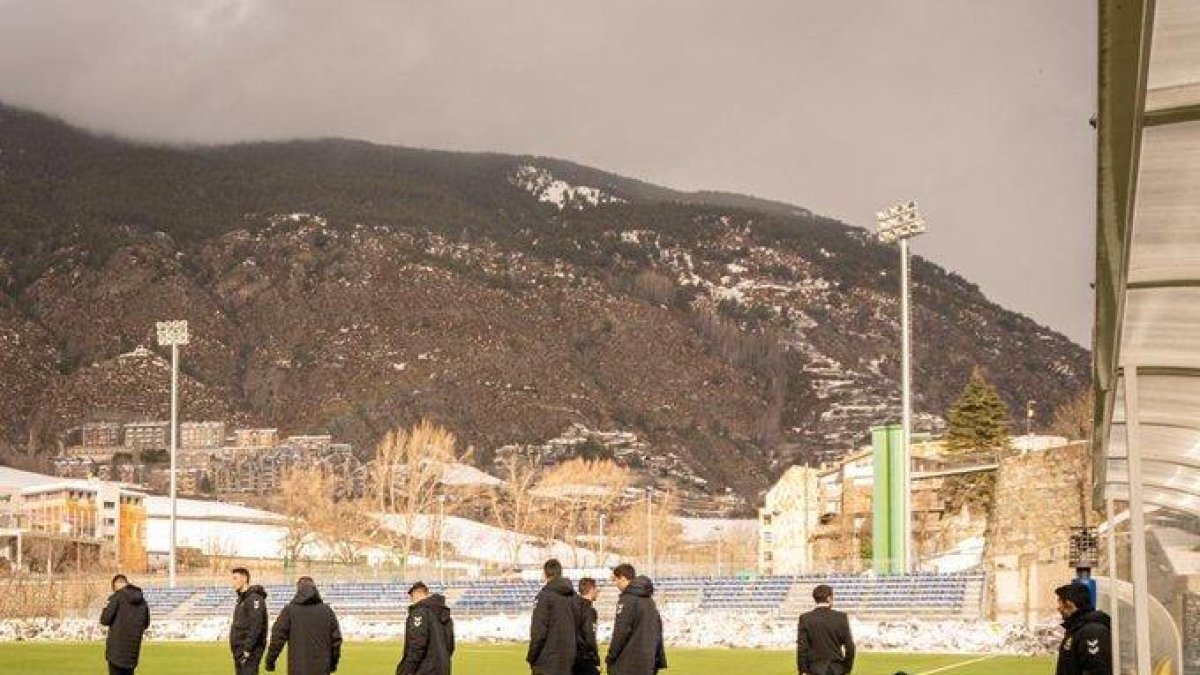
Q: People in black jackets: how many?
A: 9